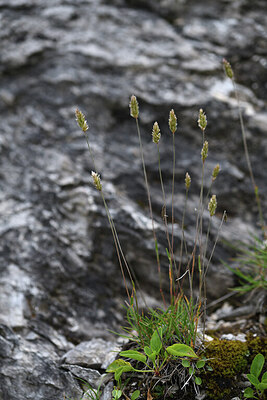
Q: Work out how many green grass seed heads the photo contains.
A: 11